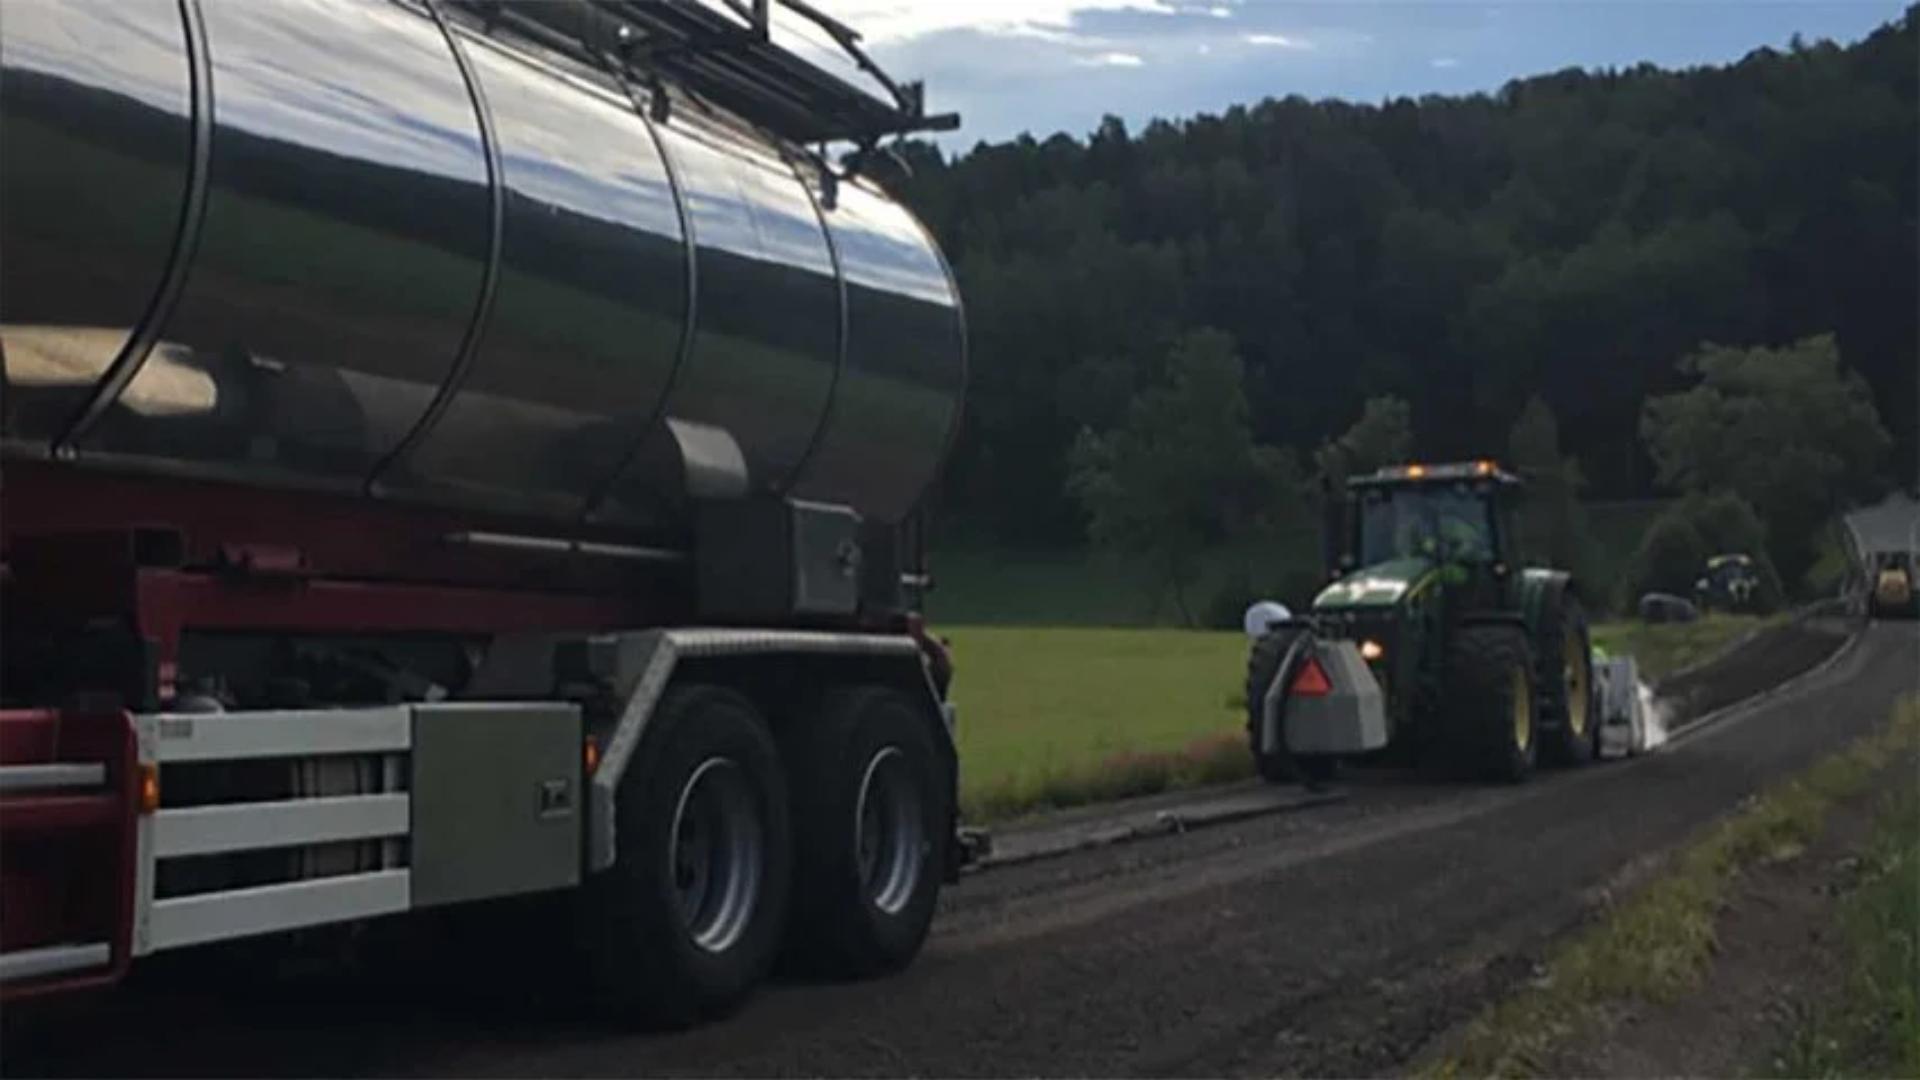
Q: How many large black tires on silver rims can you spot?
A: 2